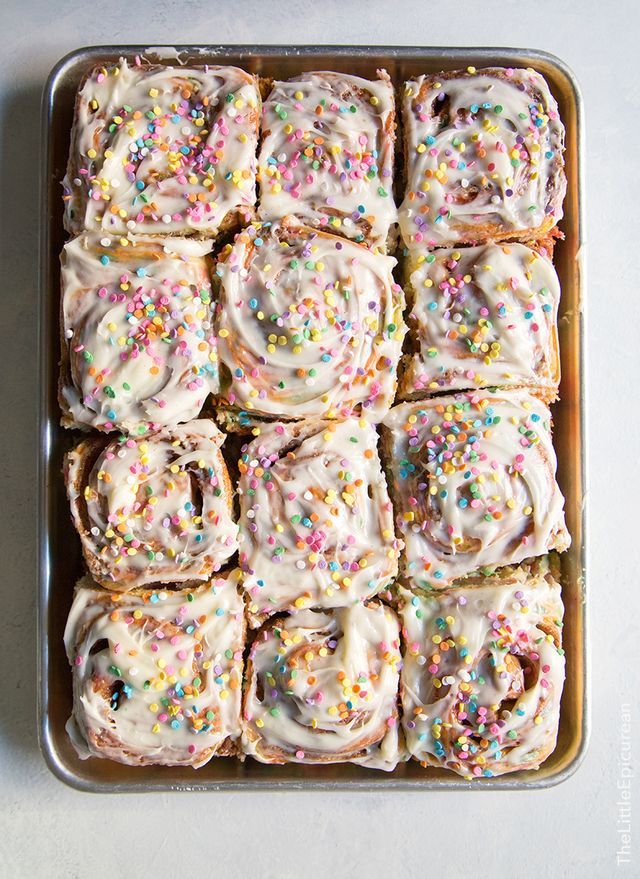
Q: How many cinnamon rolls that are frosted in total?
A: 12